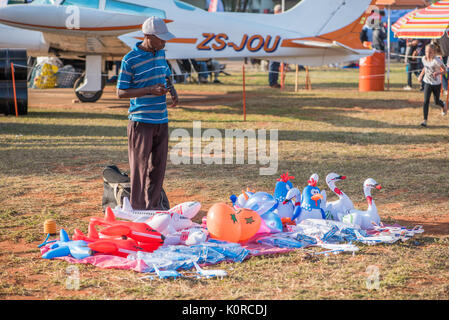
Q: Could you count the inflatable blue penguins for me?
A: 2